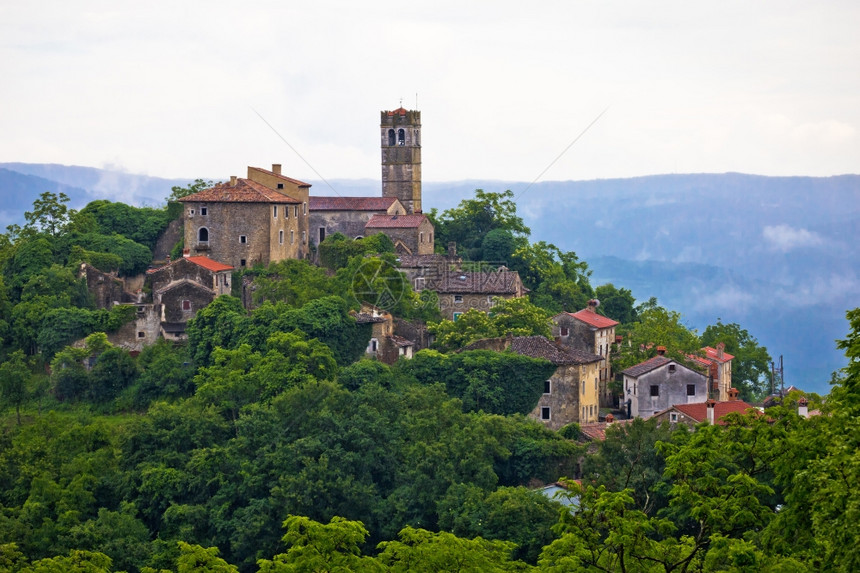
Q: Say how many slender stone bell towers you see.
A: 1